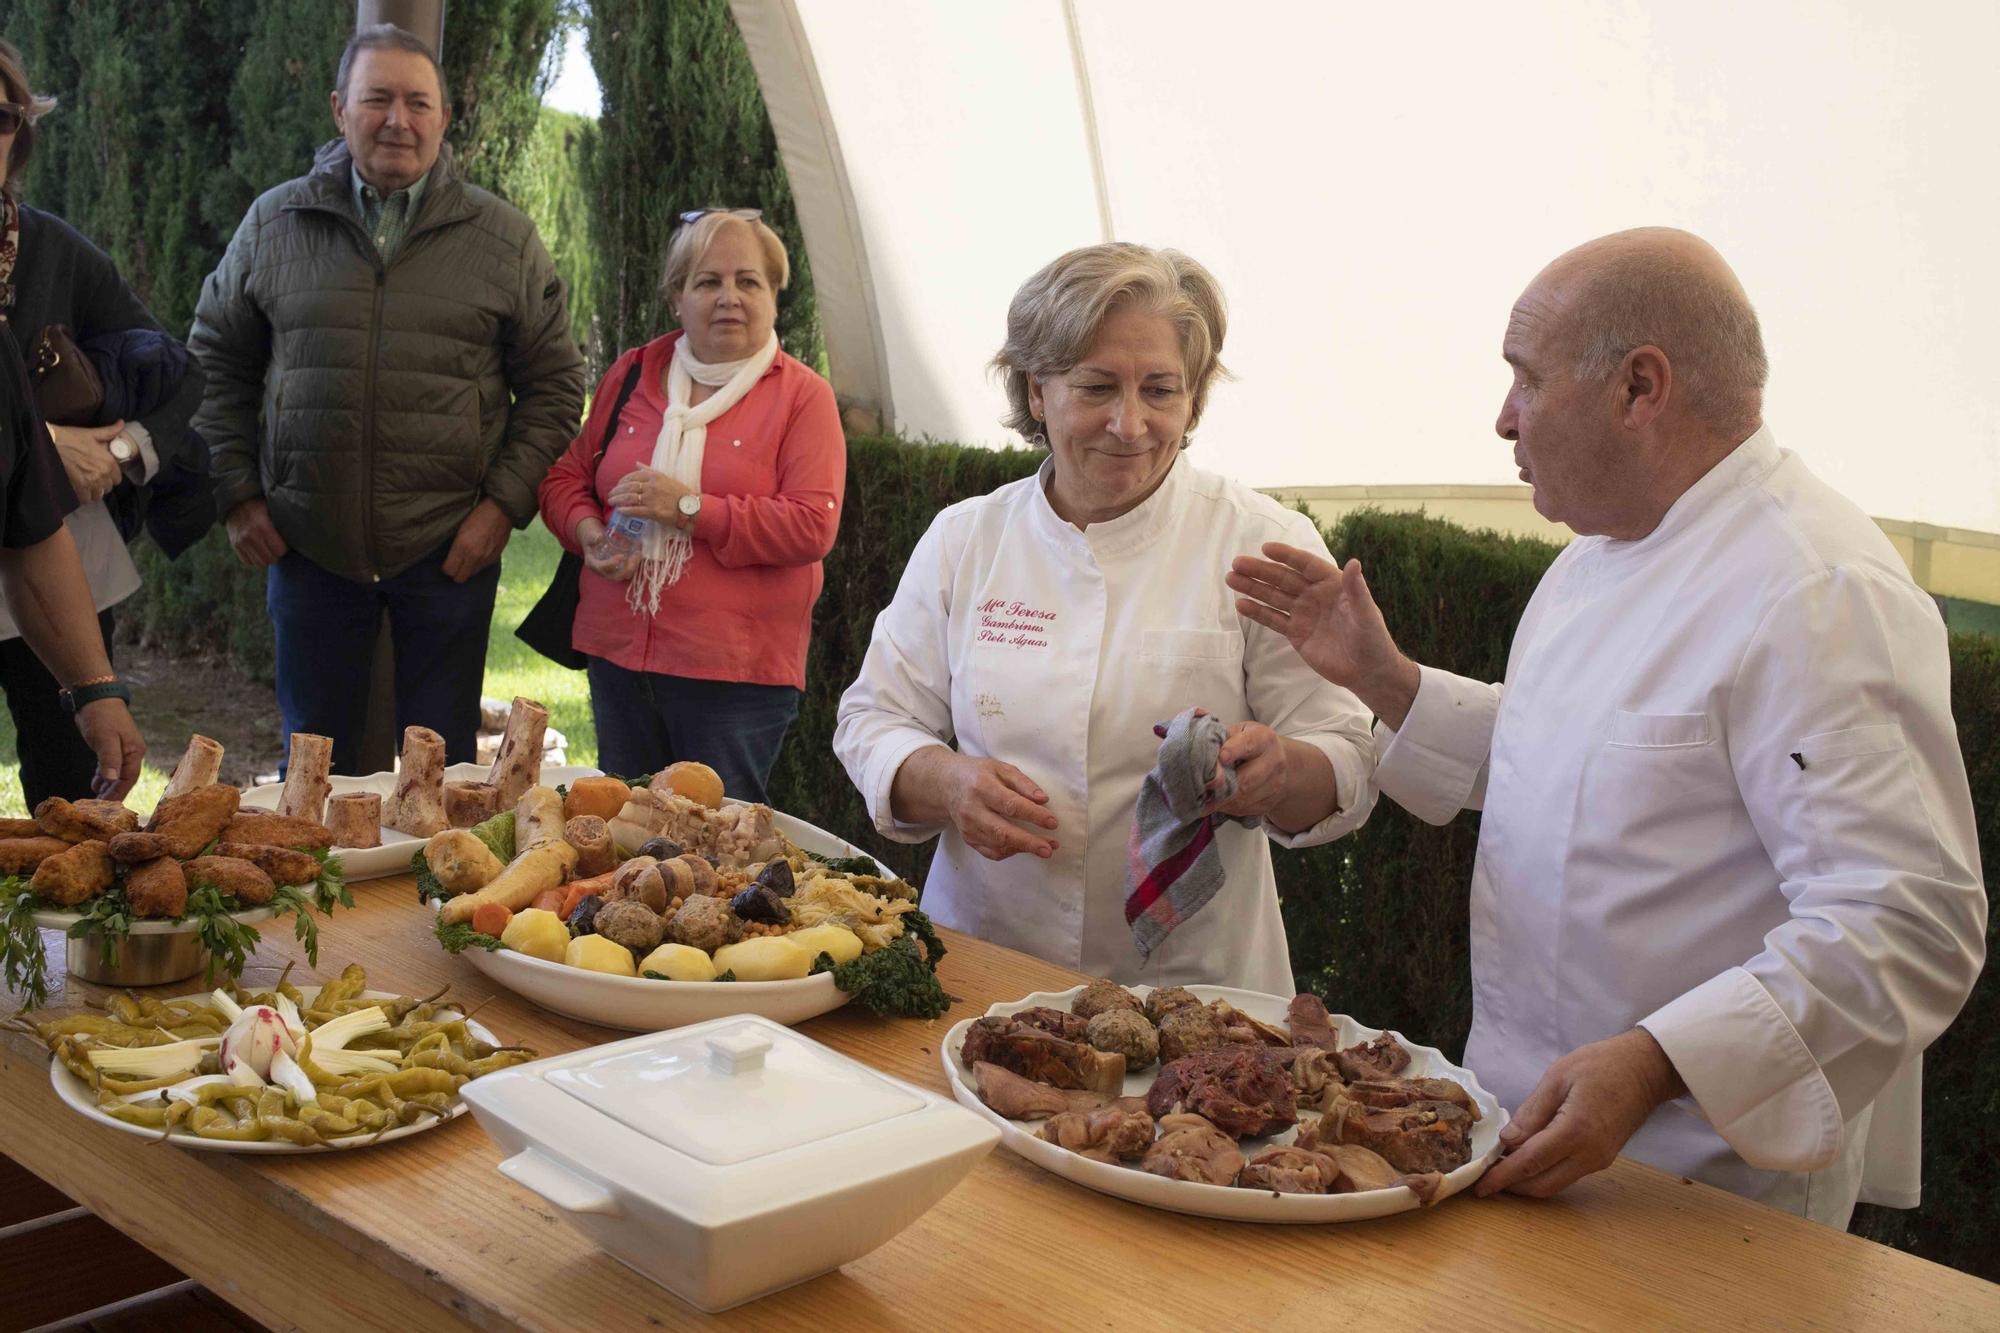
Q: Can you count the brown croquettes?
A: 11